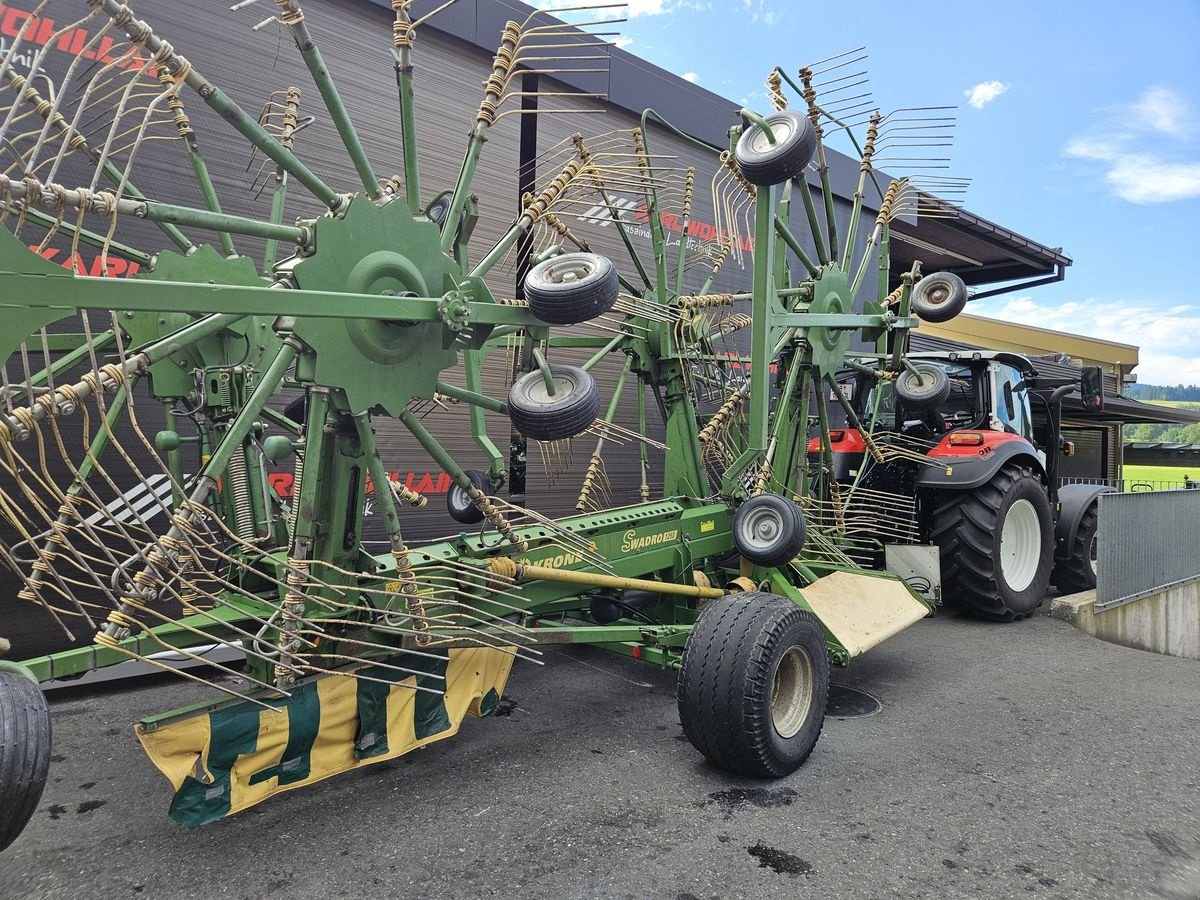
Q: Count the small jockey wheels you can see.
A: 7